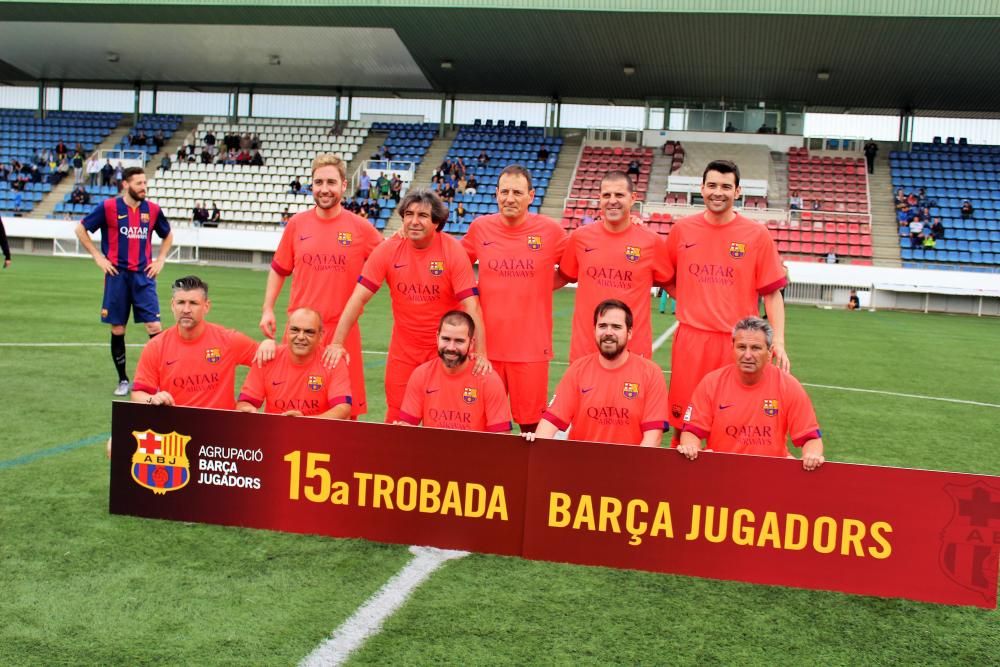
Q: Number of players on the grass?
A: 11